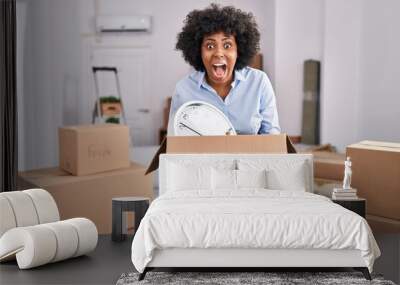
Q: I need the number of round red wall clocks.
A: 0